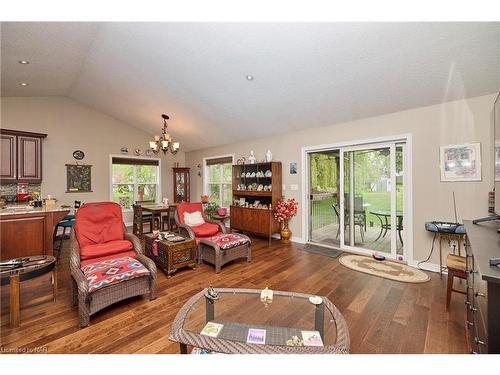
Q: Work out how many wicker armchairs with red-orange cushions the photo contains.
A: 2